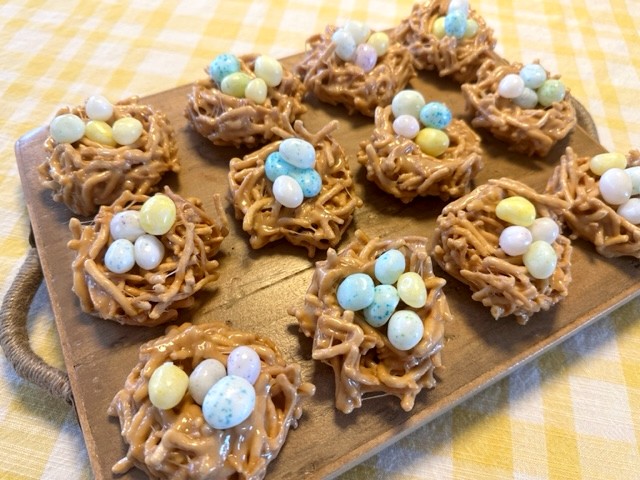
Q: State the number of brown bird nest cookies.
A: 12